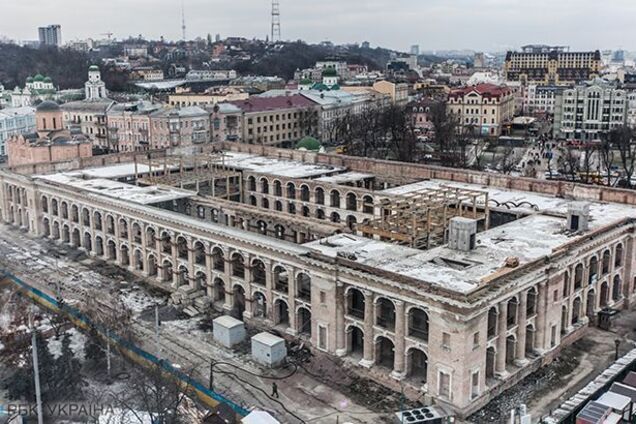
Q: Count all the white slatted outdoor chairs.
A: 0